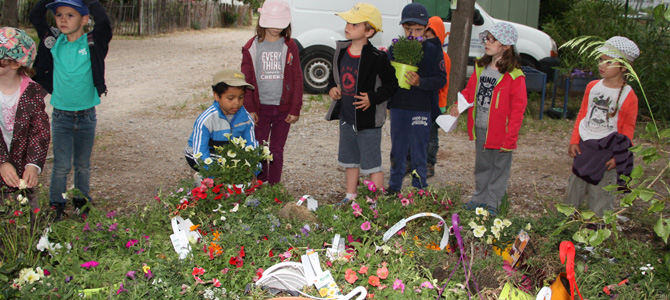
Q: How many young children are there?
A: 9